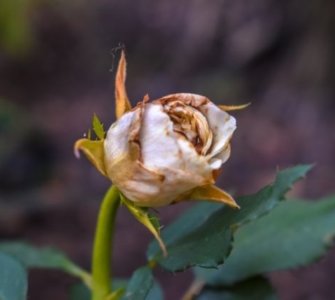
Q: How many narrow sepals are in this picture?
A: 5